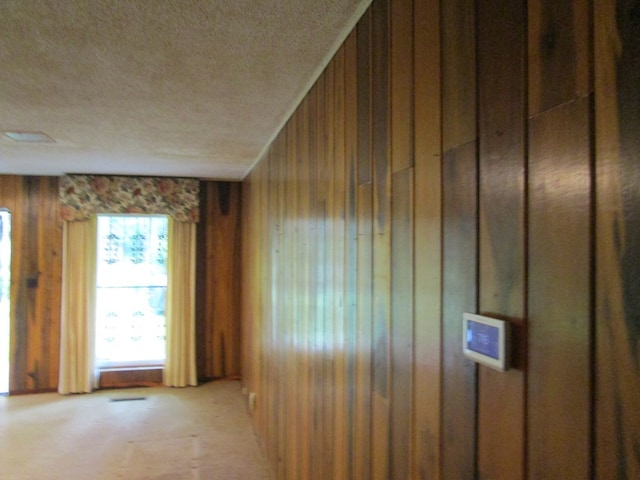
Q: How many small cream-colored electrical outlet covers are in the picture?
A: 2